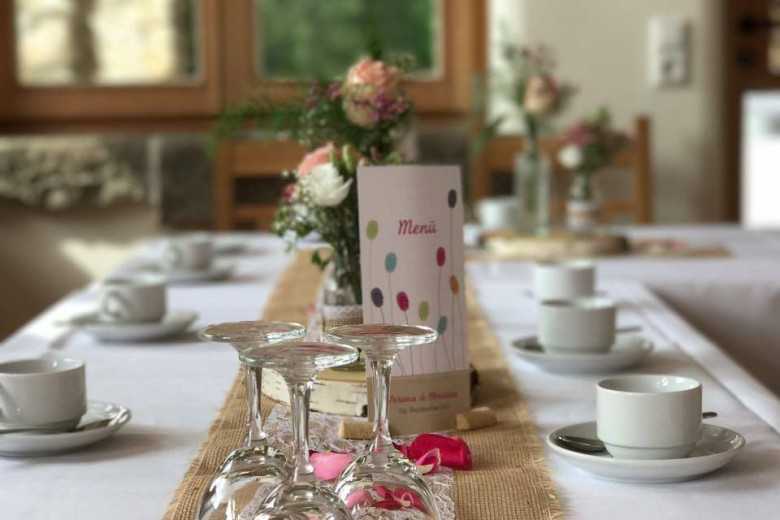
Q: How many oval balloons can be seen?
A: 9